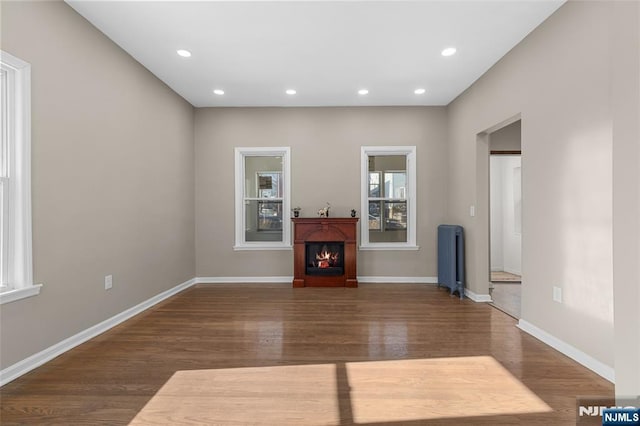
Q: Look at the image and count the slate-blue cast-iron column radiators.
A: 1